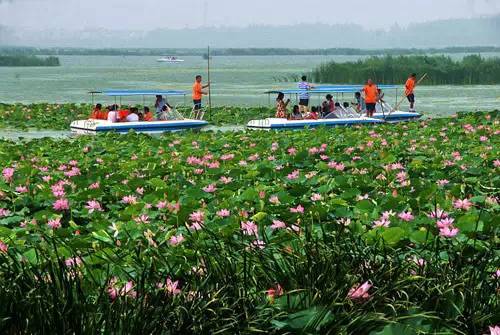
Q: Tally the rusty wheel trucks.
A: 0